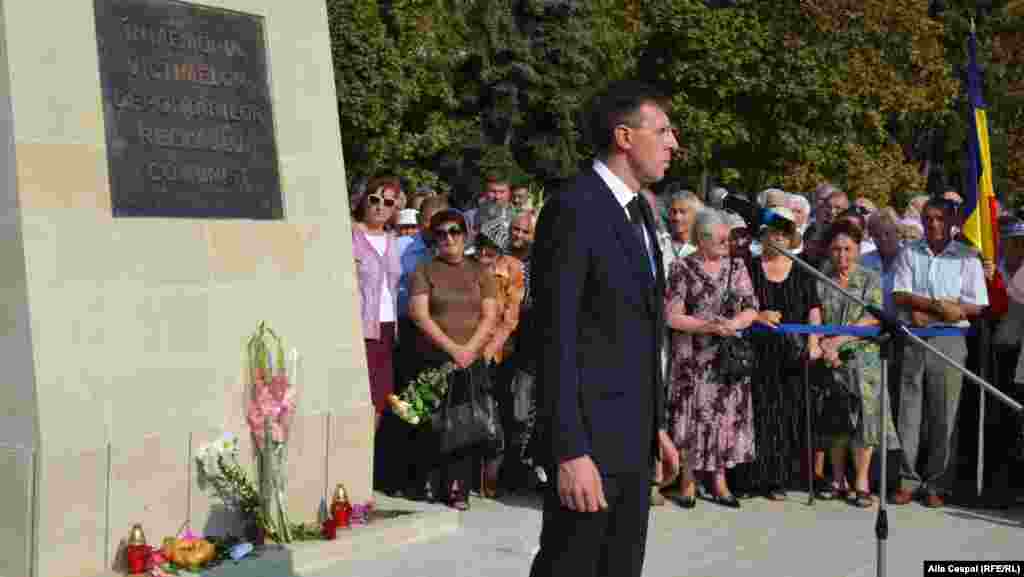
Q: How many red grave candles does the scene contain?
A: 2